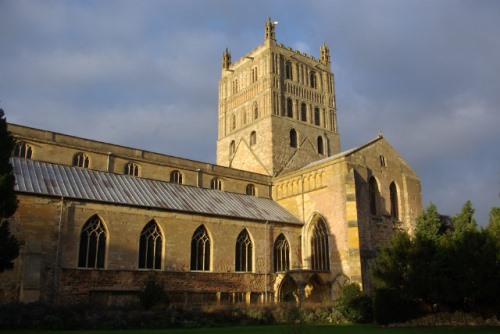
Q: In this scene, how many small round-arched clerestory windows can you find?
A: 6